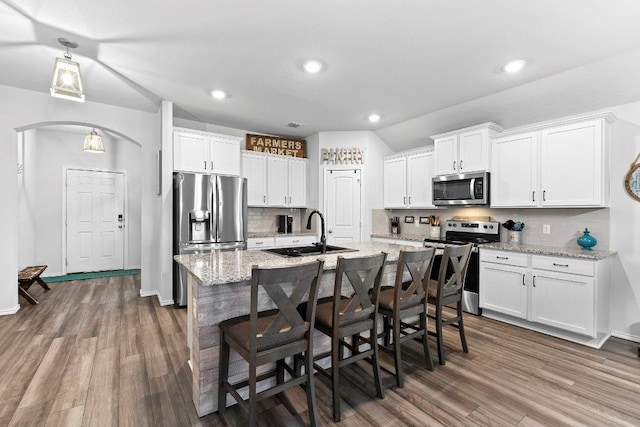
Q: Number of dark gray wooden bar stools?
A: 4